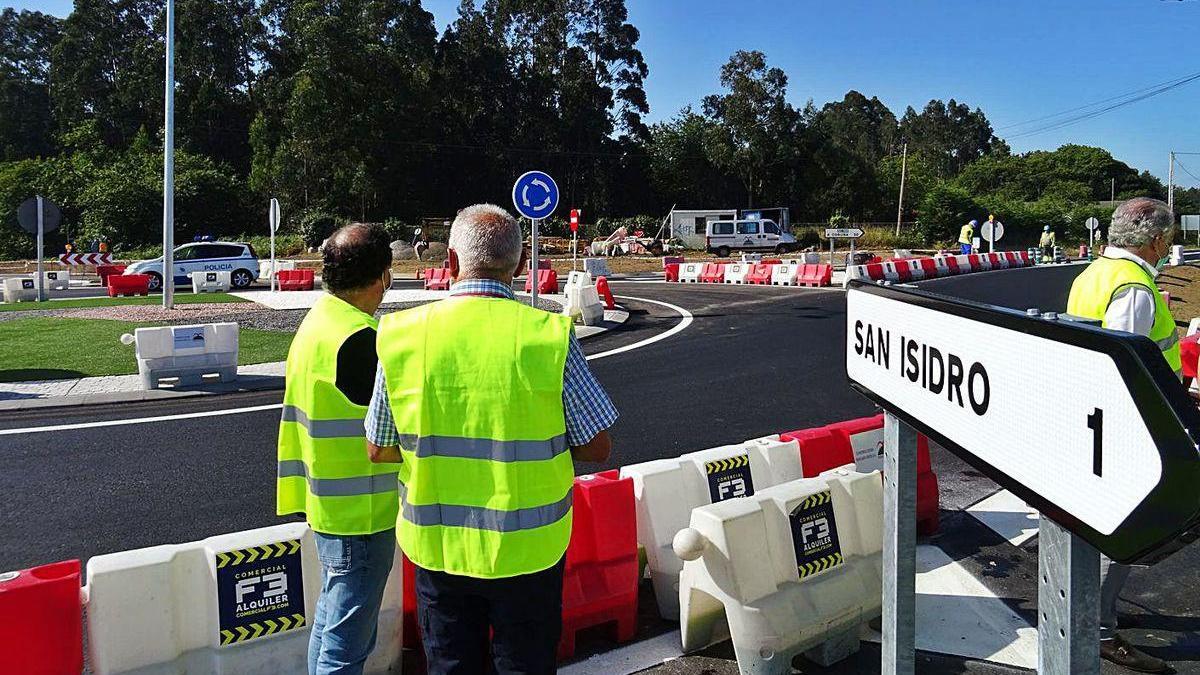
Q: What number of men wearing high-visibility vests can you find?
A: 5